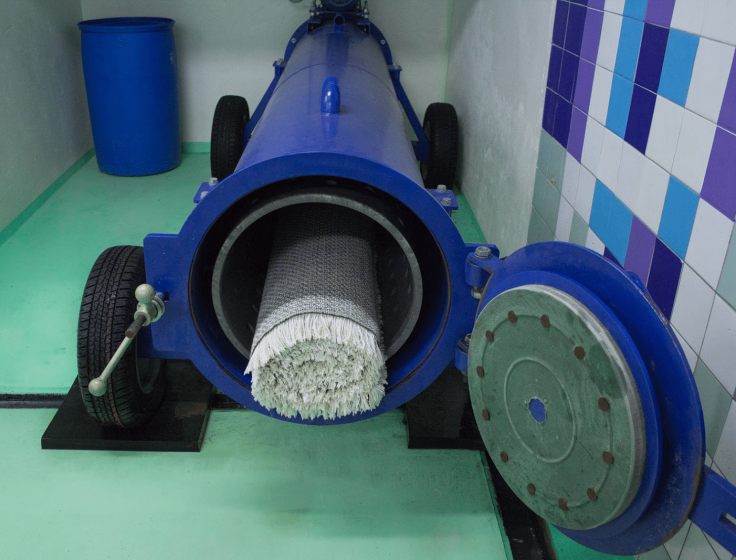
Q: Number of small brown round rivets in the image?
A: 12